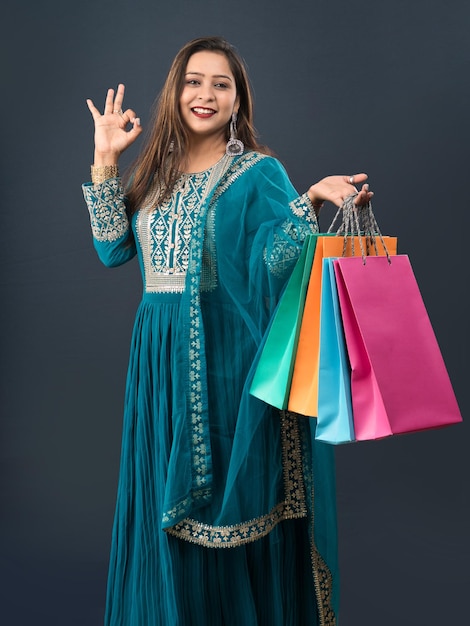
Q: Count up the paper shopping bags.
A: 4